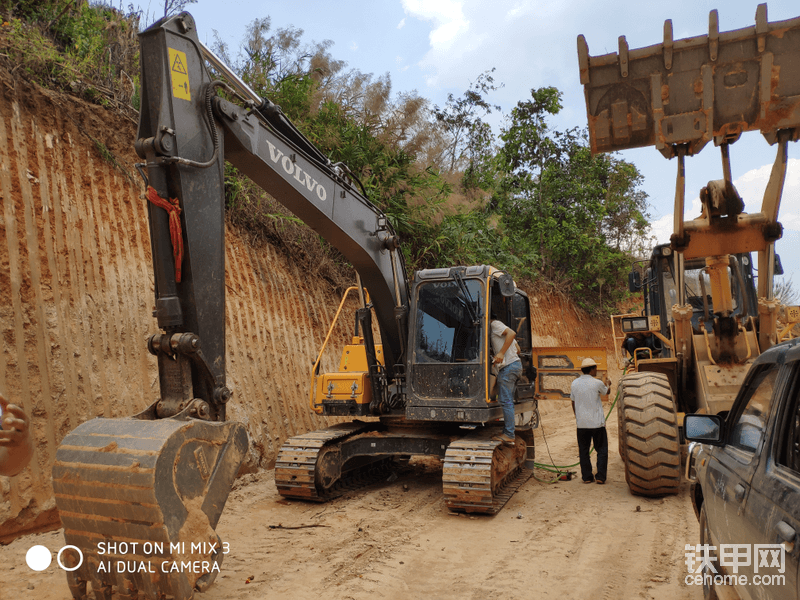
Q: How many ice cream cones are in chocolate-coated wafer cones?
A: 0